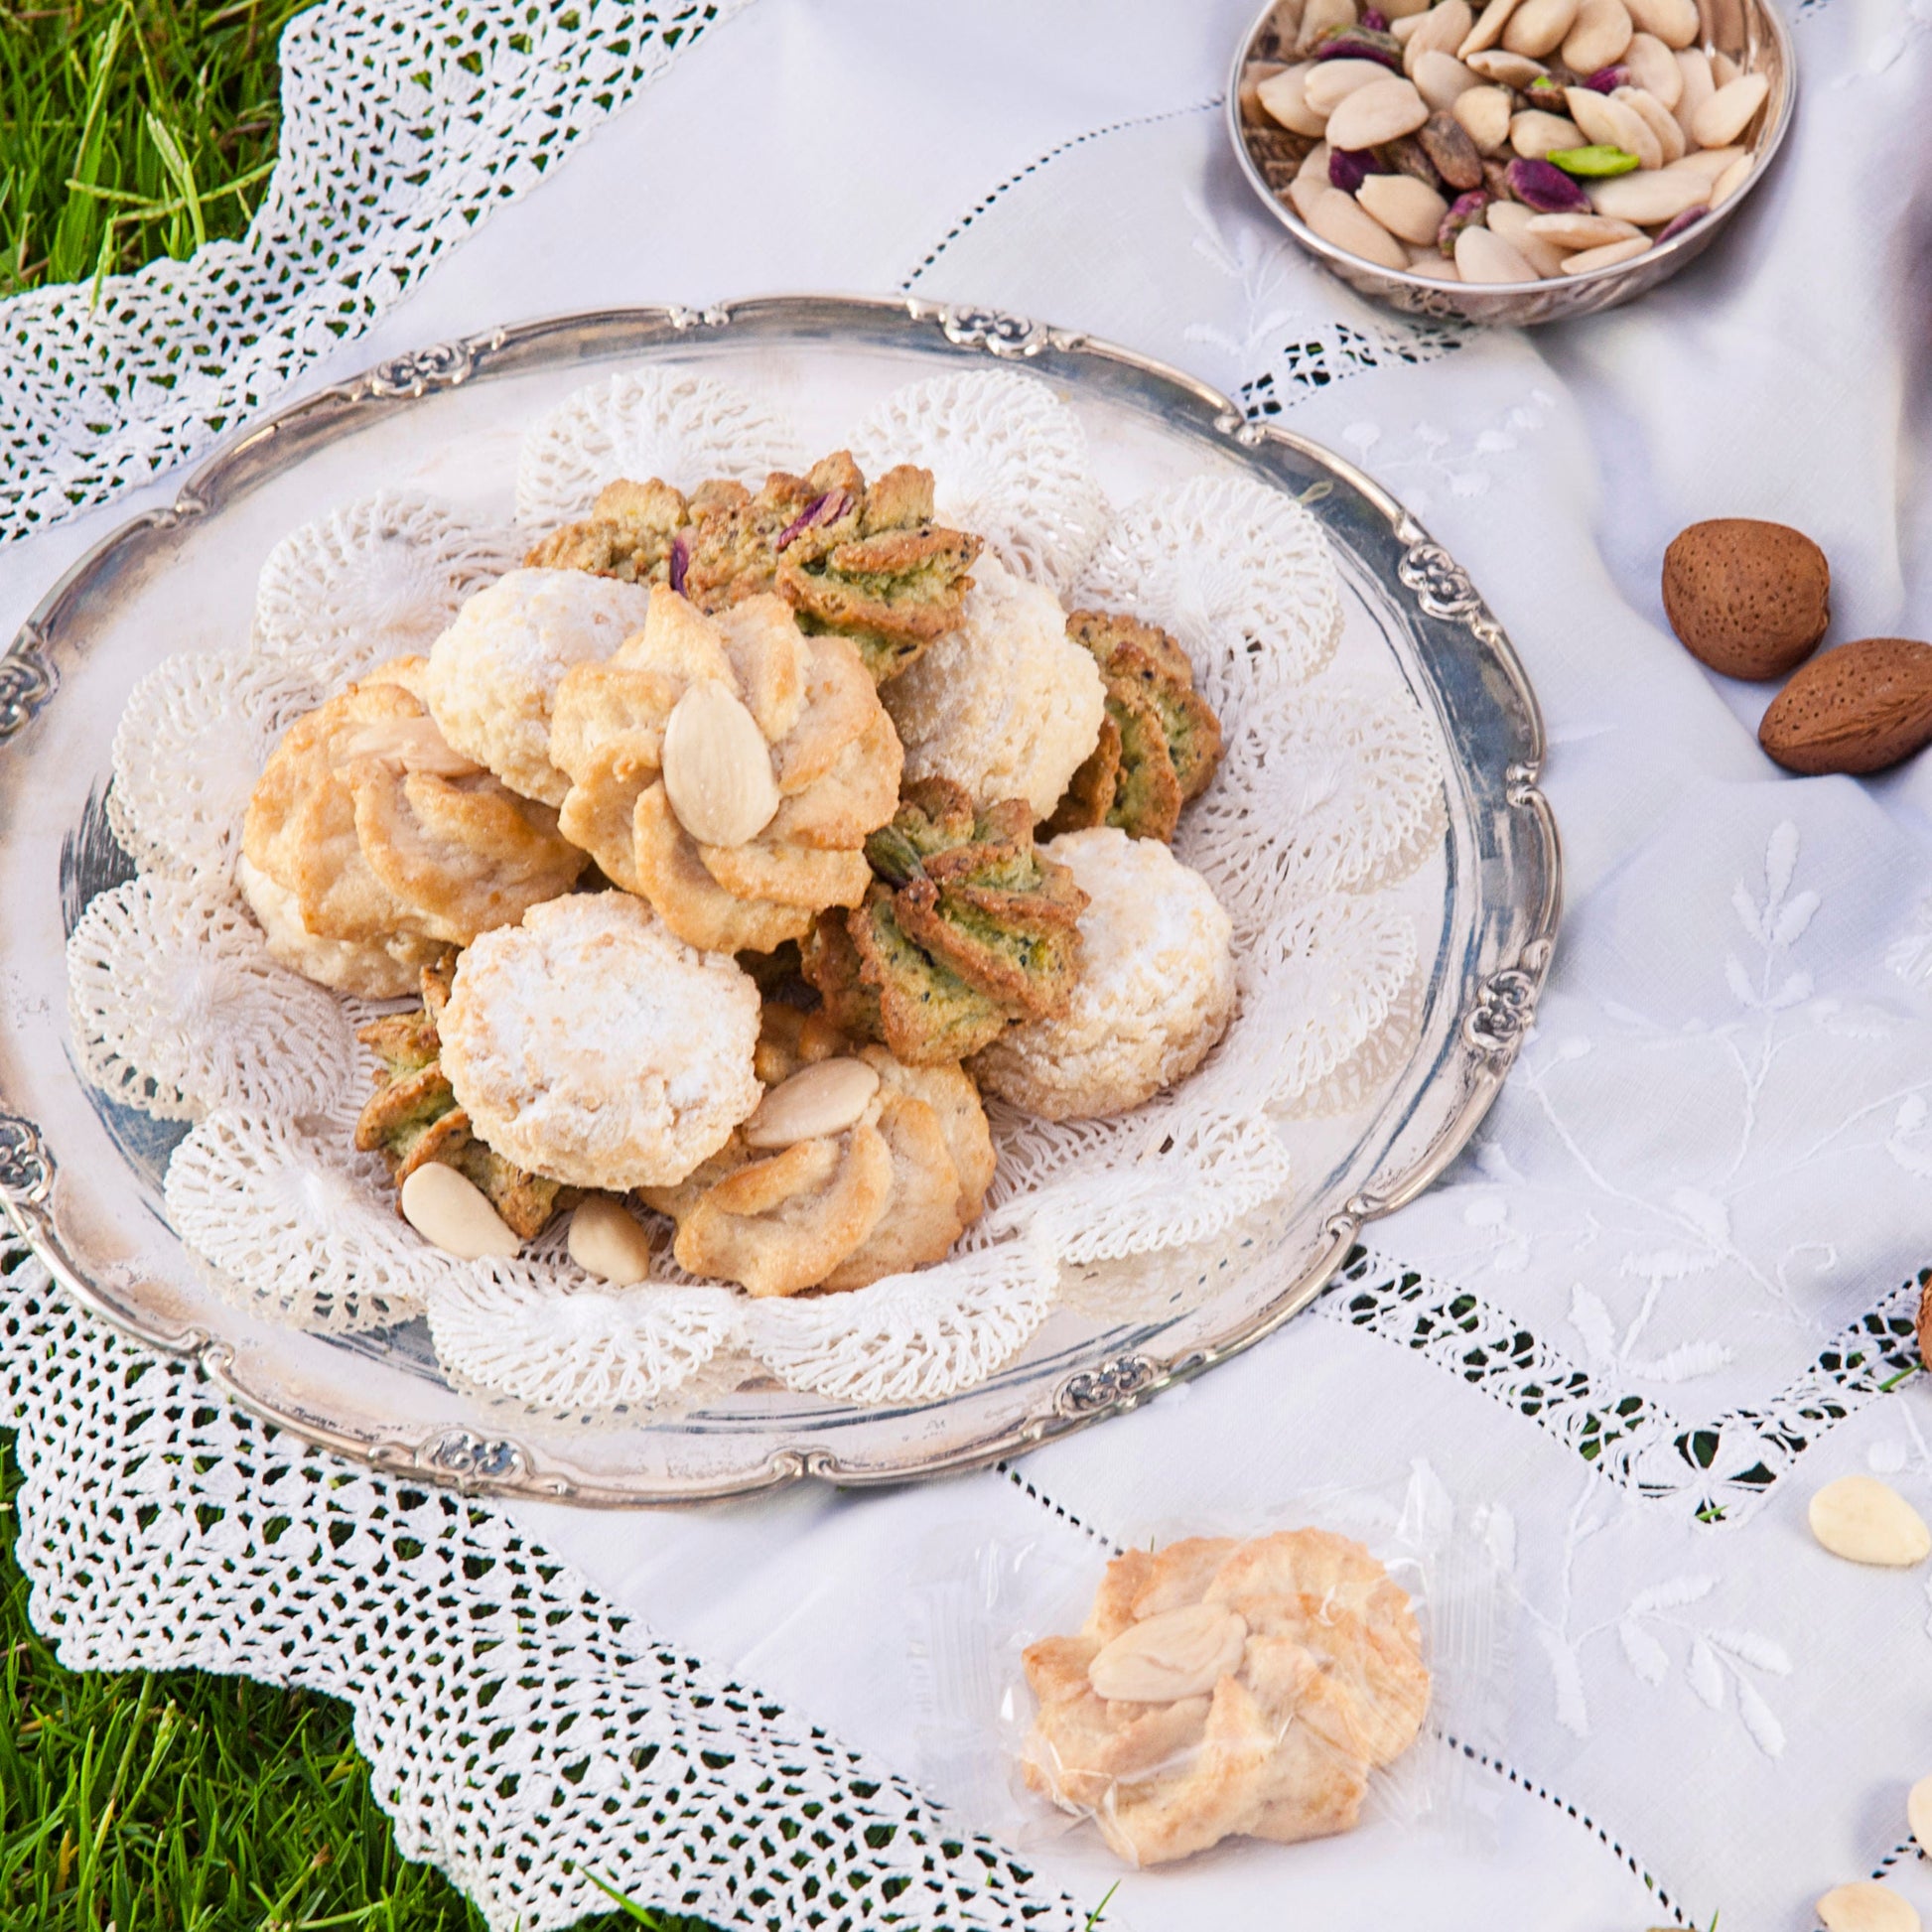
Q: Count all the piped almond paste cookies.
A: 4